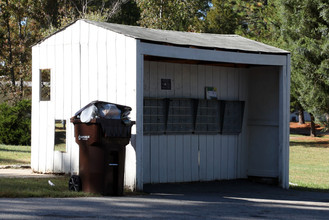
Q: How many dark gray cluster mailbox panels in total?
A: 4